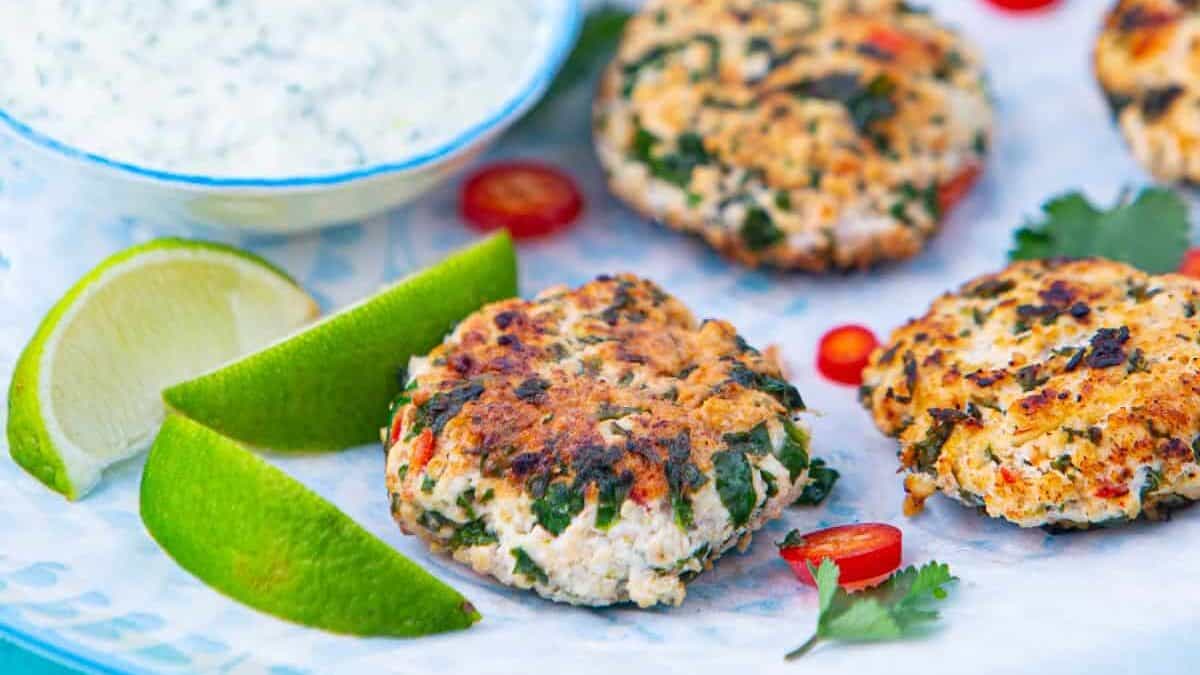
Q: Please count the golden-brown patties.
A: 4